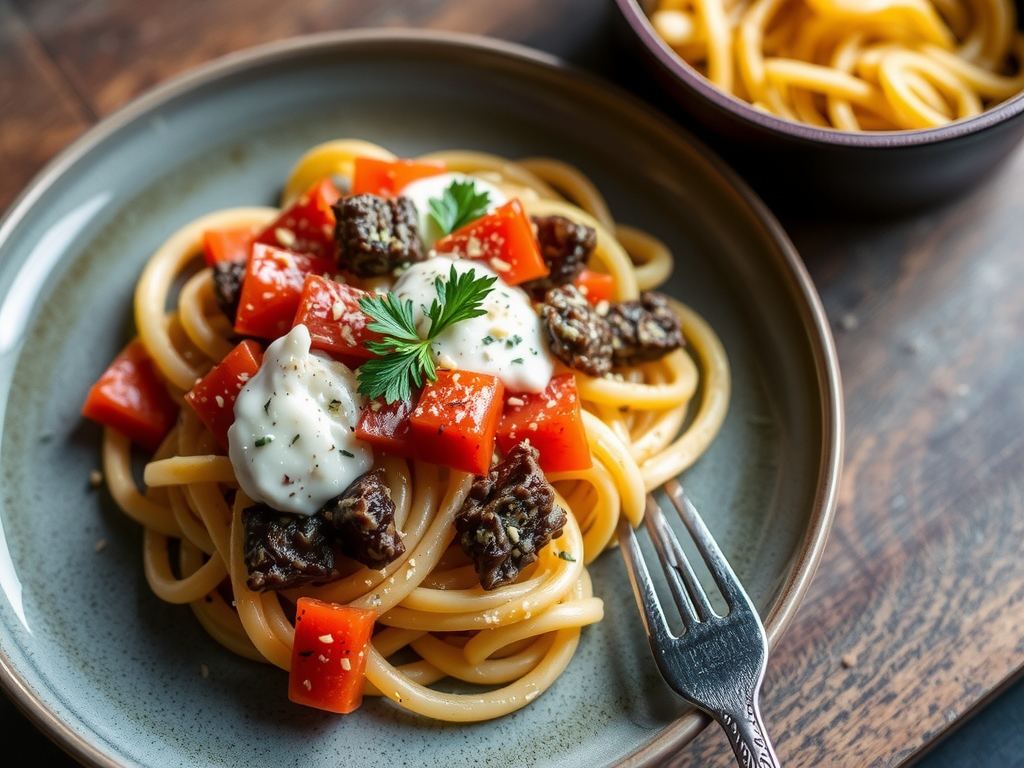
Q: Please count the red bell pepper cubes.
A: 13